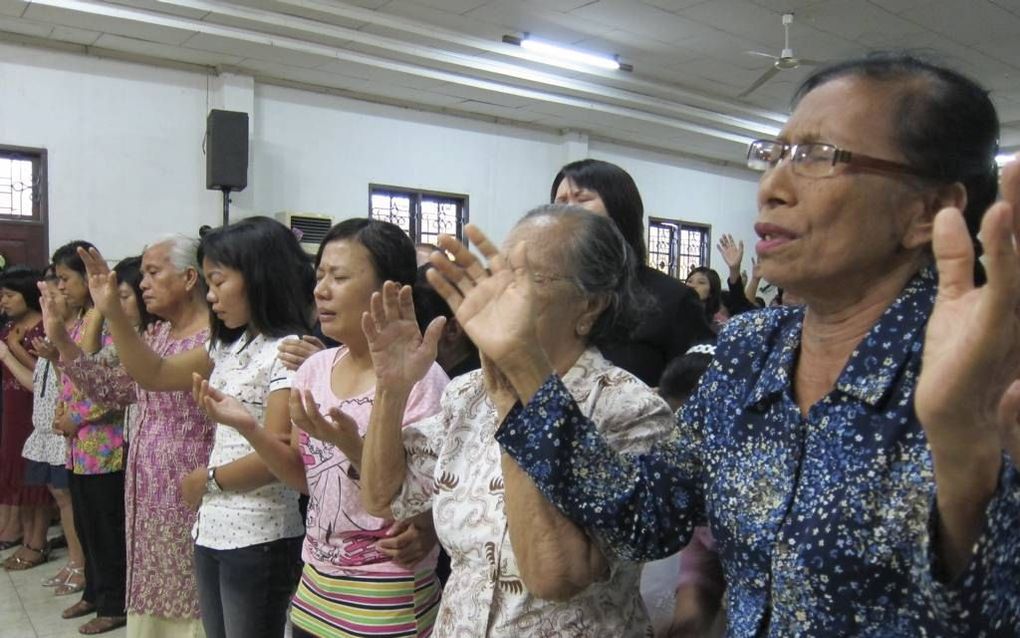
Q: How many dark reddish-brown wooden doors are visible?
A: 1